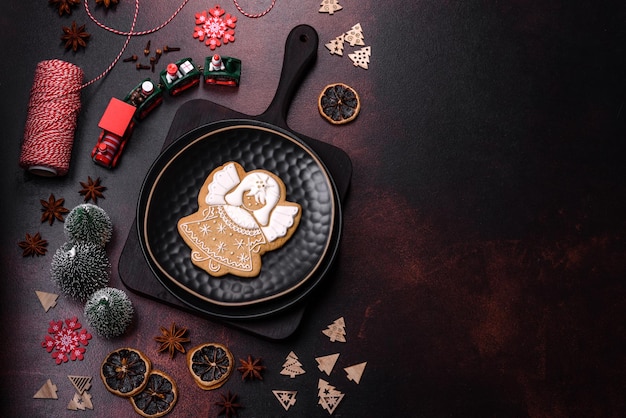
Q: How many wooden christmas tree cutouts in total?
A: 15